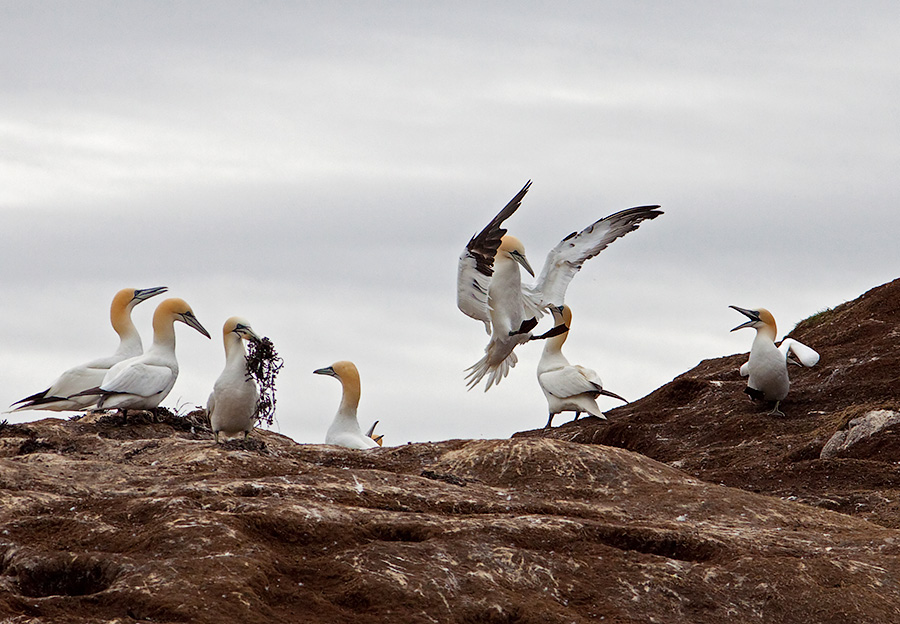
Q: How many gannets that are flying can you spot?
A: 1